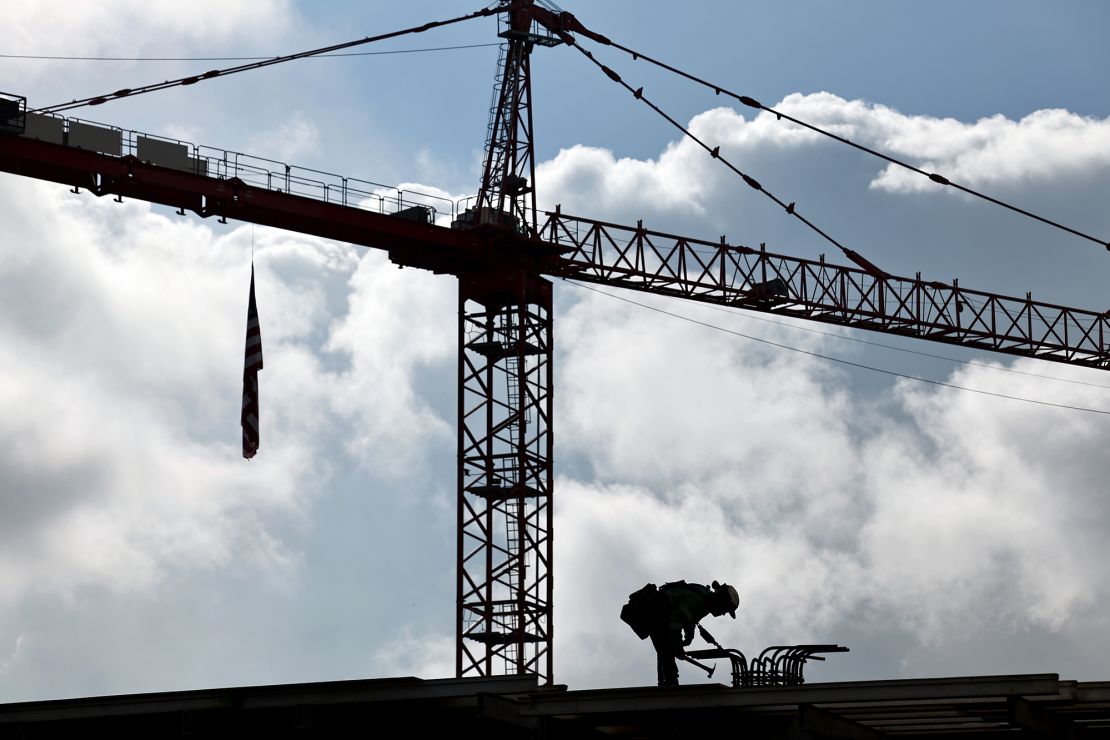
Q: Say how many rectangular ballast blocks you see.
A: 3